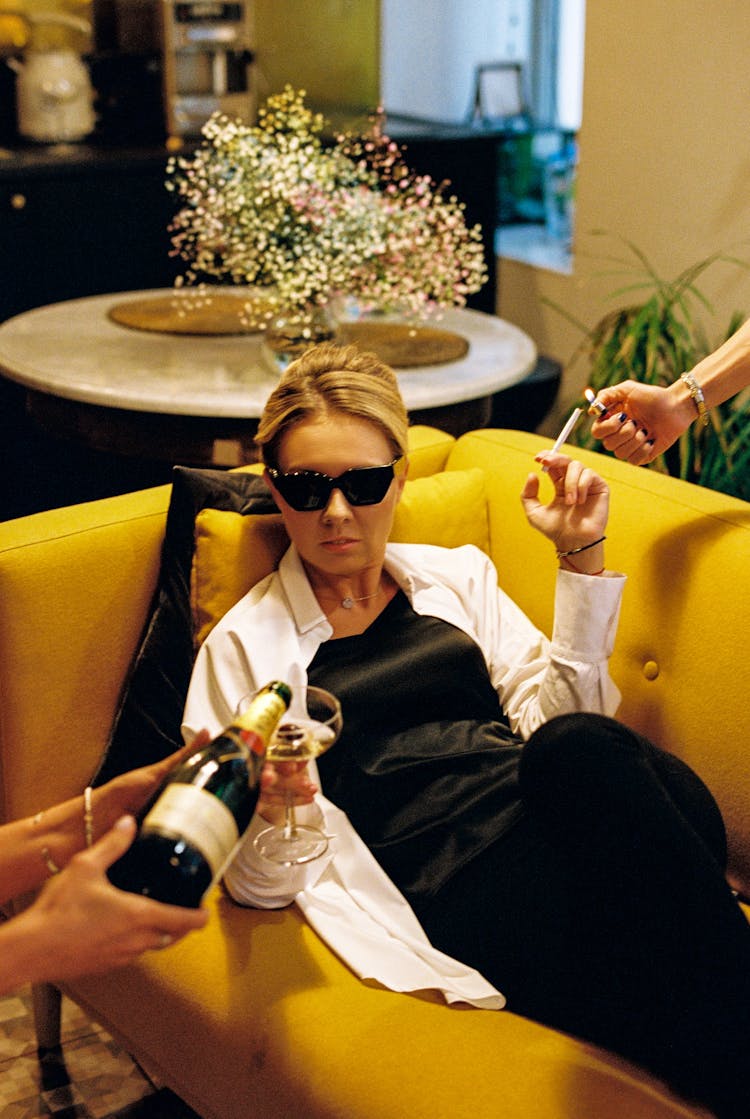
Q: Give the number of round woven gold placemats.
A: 2